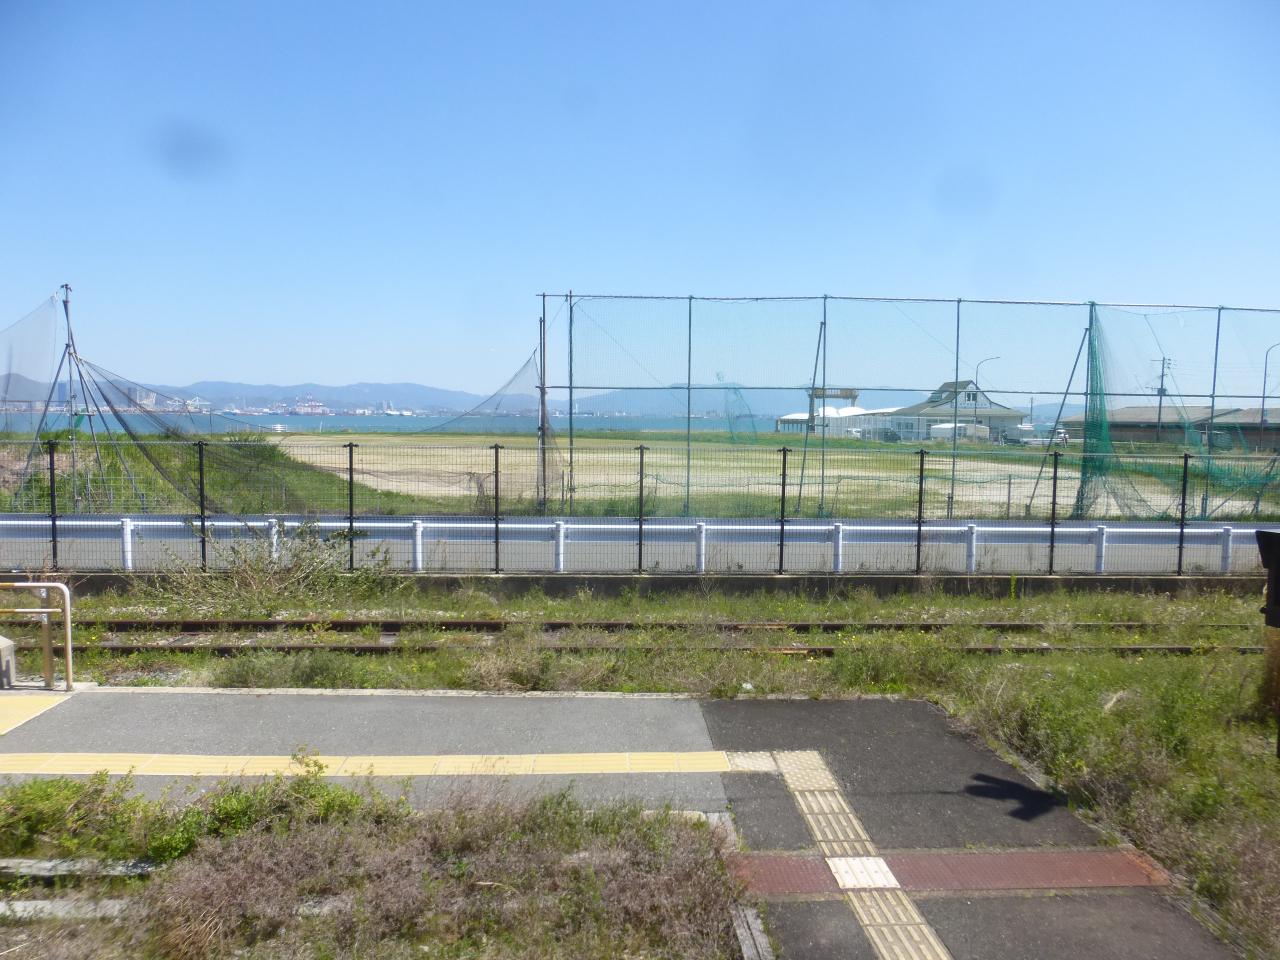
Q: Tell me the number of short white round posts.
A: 9